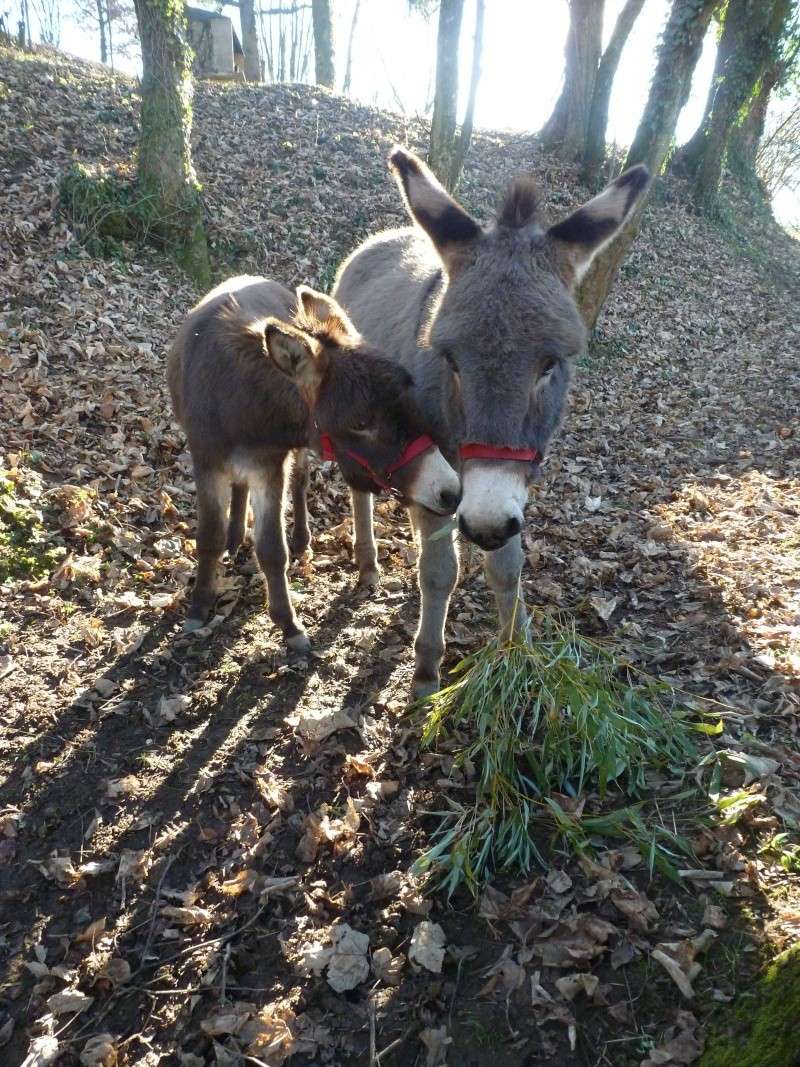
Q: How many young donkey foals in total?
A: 1